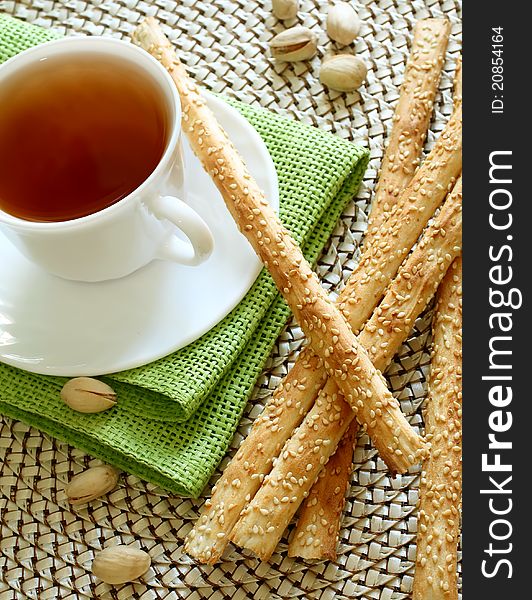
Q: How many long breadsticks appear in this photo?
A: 5